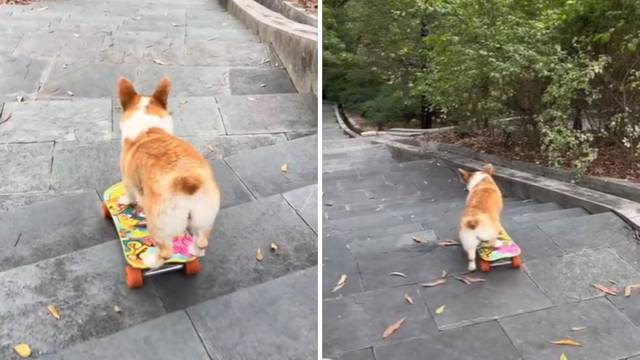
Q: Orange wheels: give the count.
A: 5